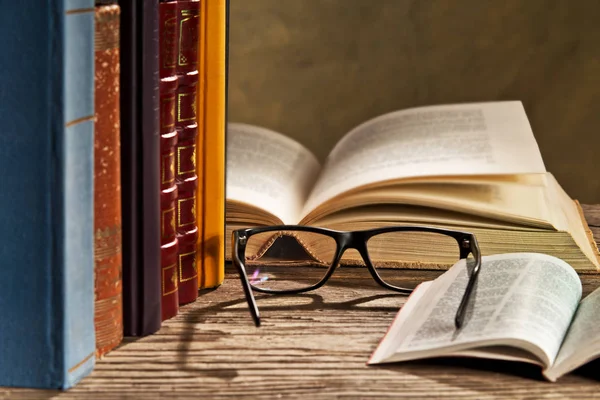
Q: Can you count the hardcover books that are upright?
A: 6